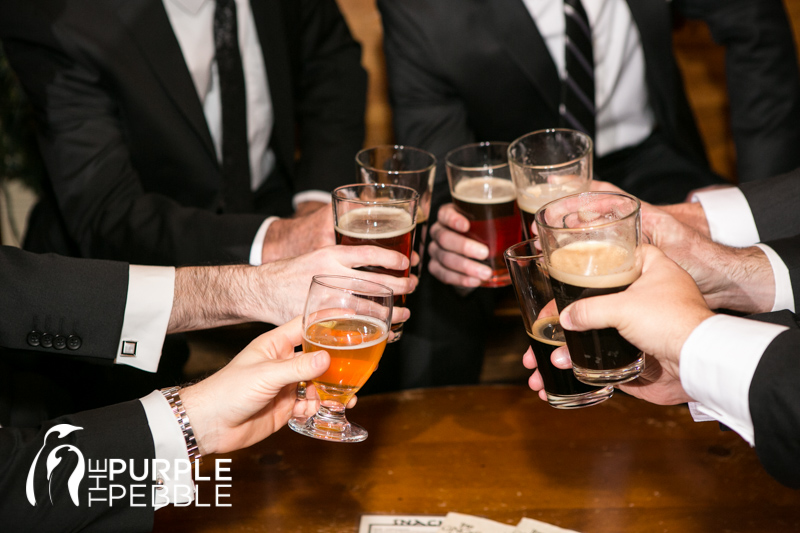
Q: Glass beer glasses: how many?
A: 7